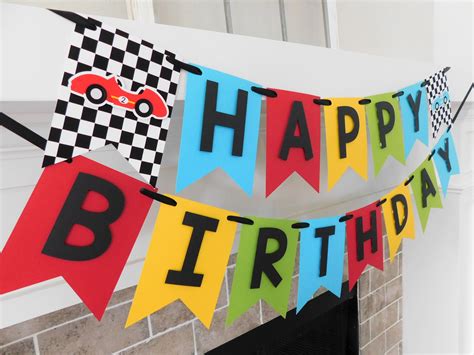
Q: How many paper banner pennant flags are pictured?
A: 15